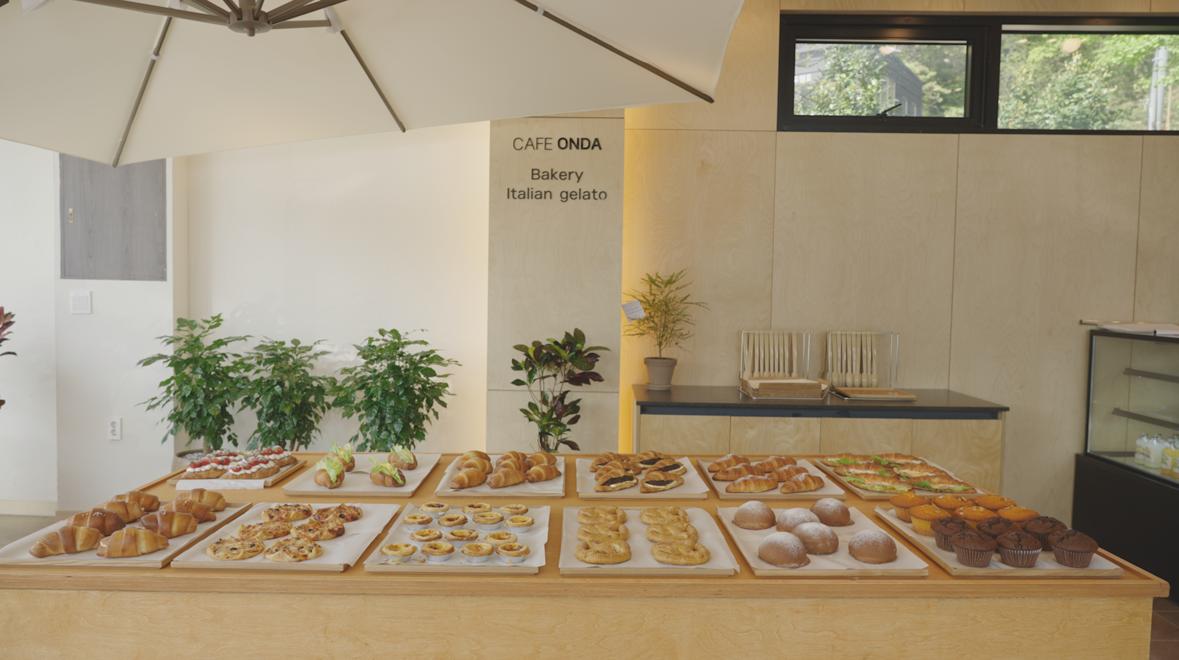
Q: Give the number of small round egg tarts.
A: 14